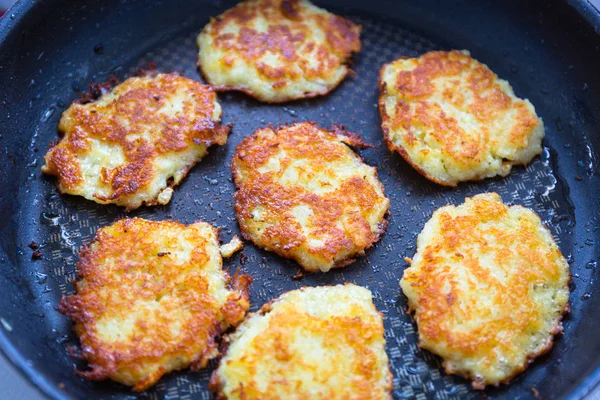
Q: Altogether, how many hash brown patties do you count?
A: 7